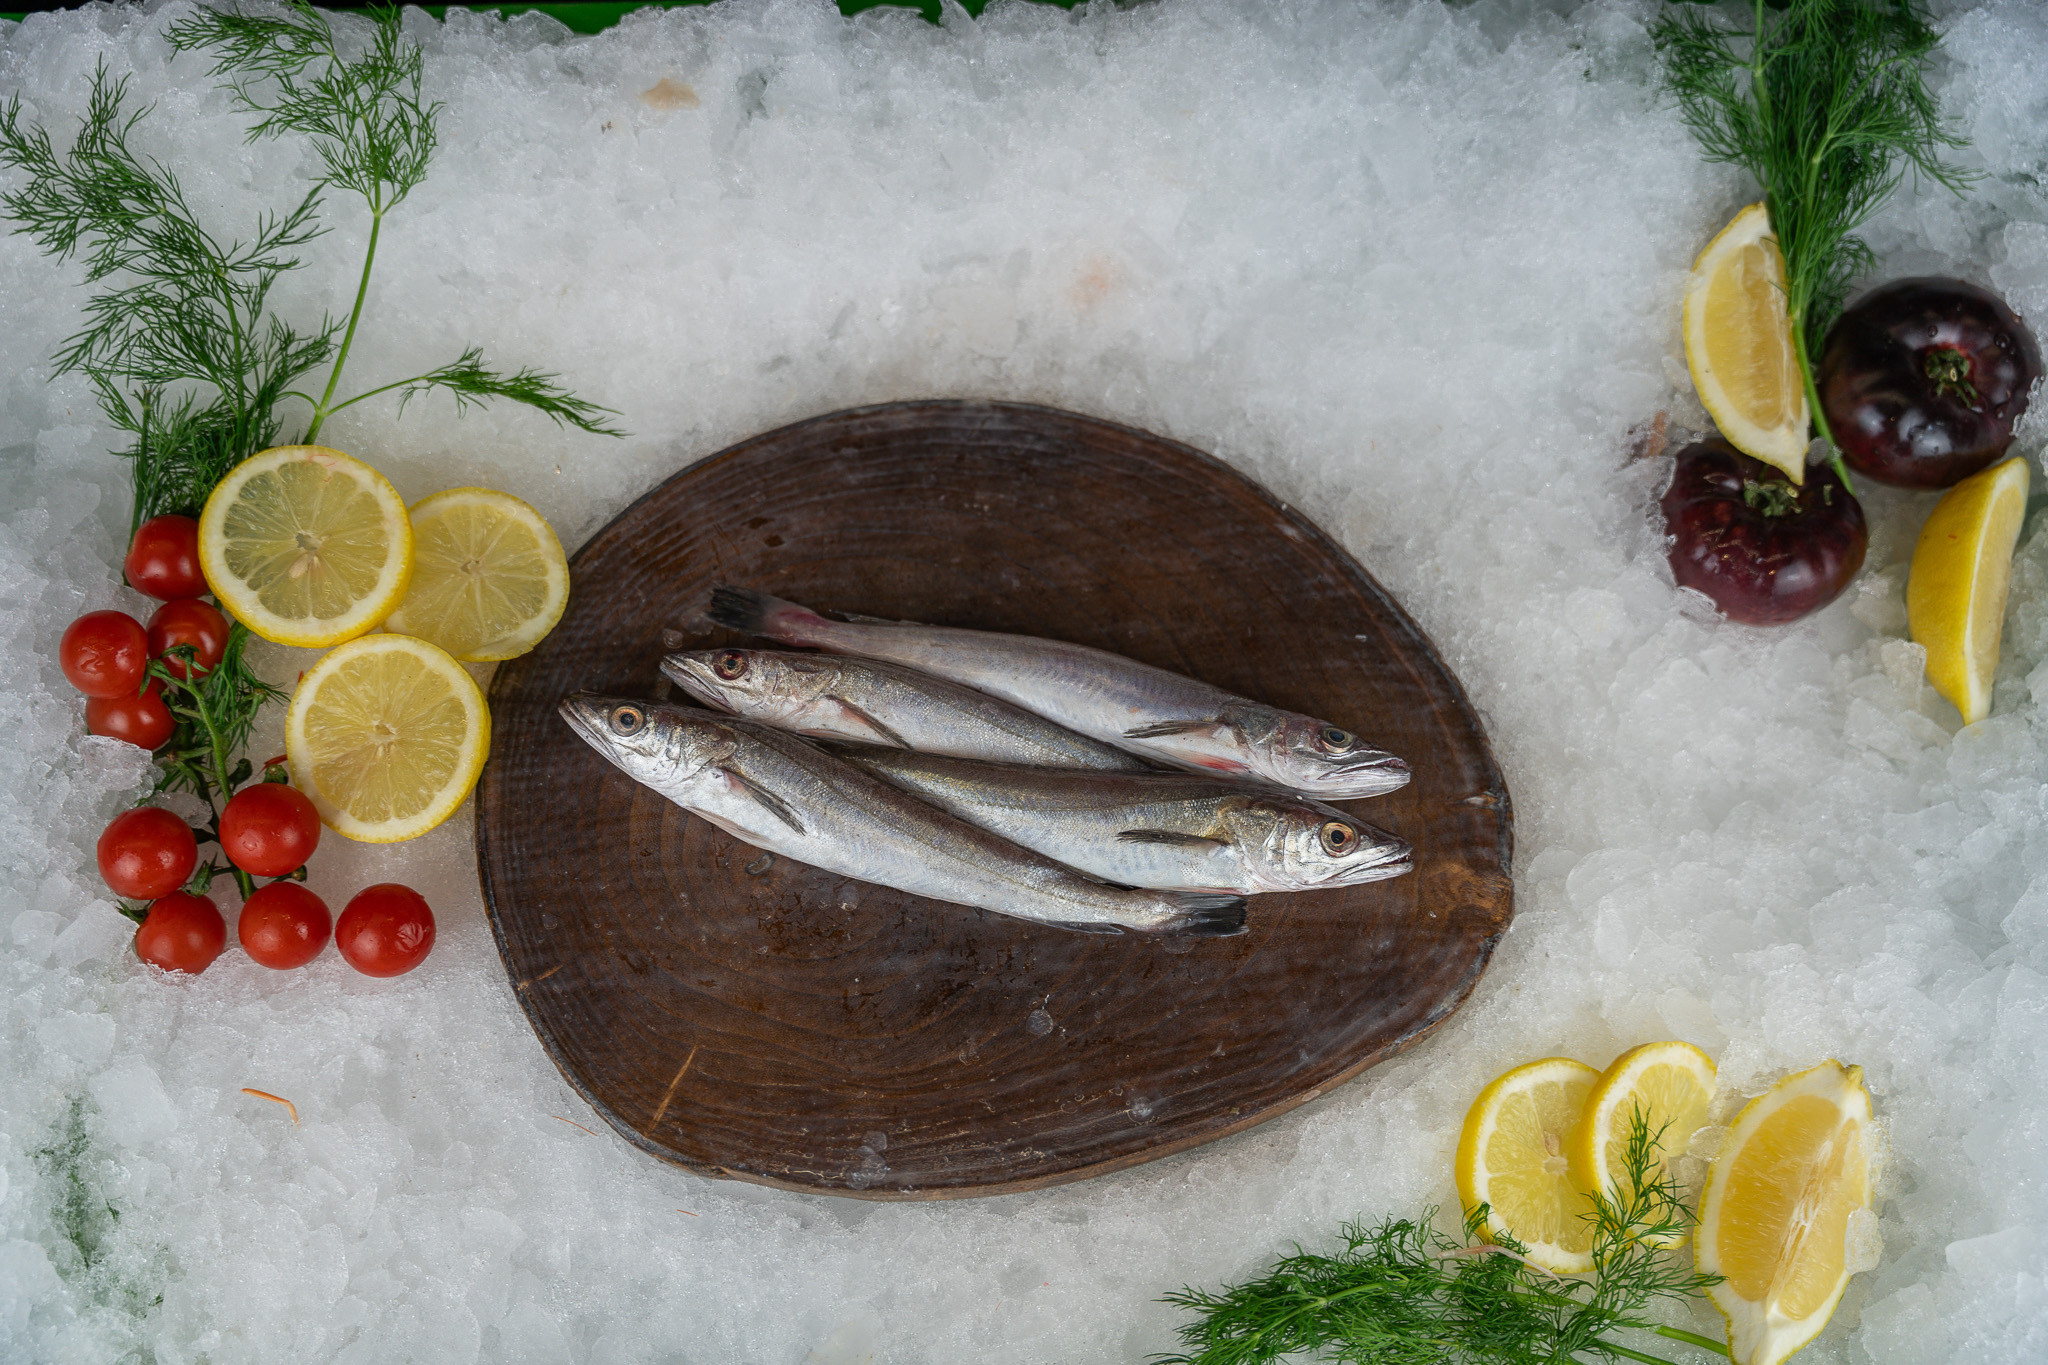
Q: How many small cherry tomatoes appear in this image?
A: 9